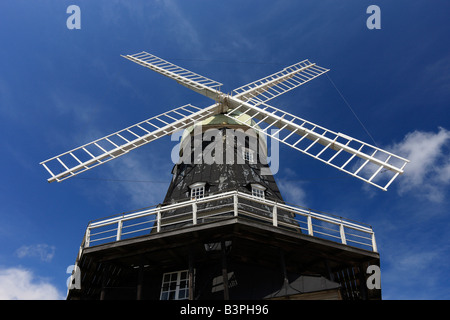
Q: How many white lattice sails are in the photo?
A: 4